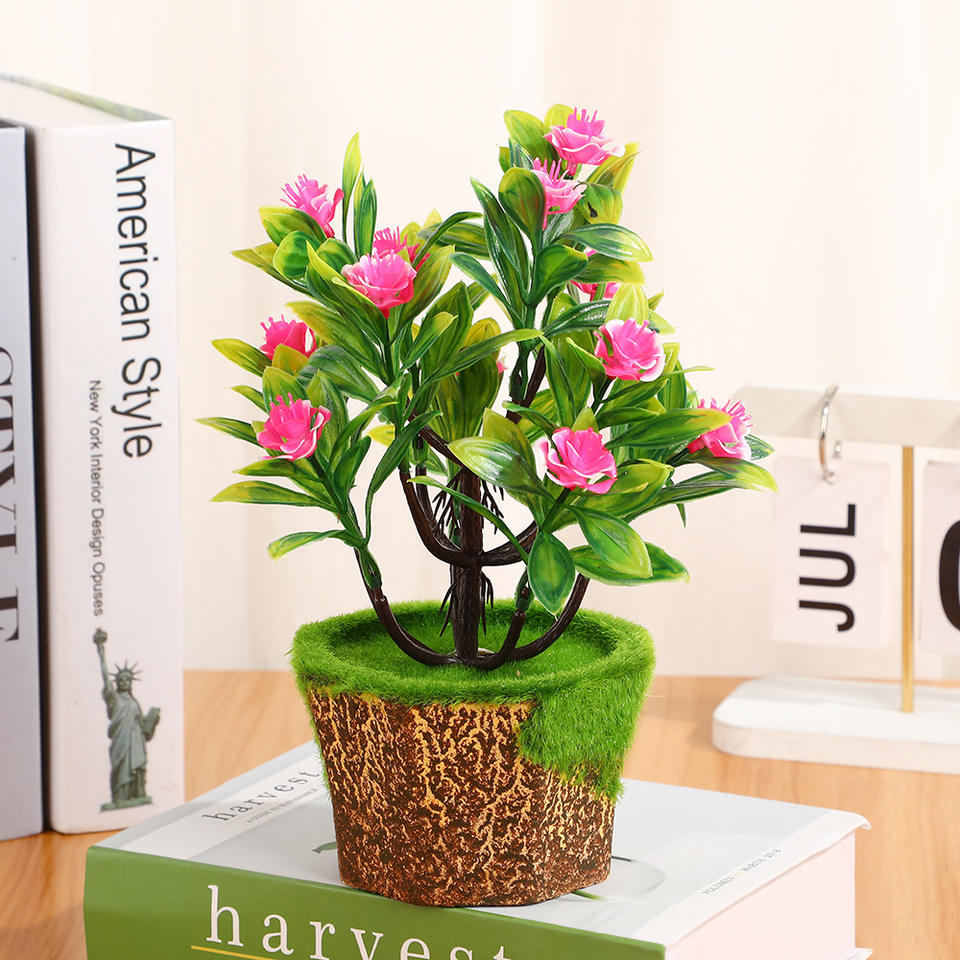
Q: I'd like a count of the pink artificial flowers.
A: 11